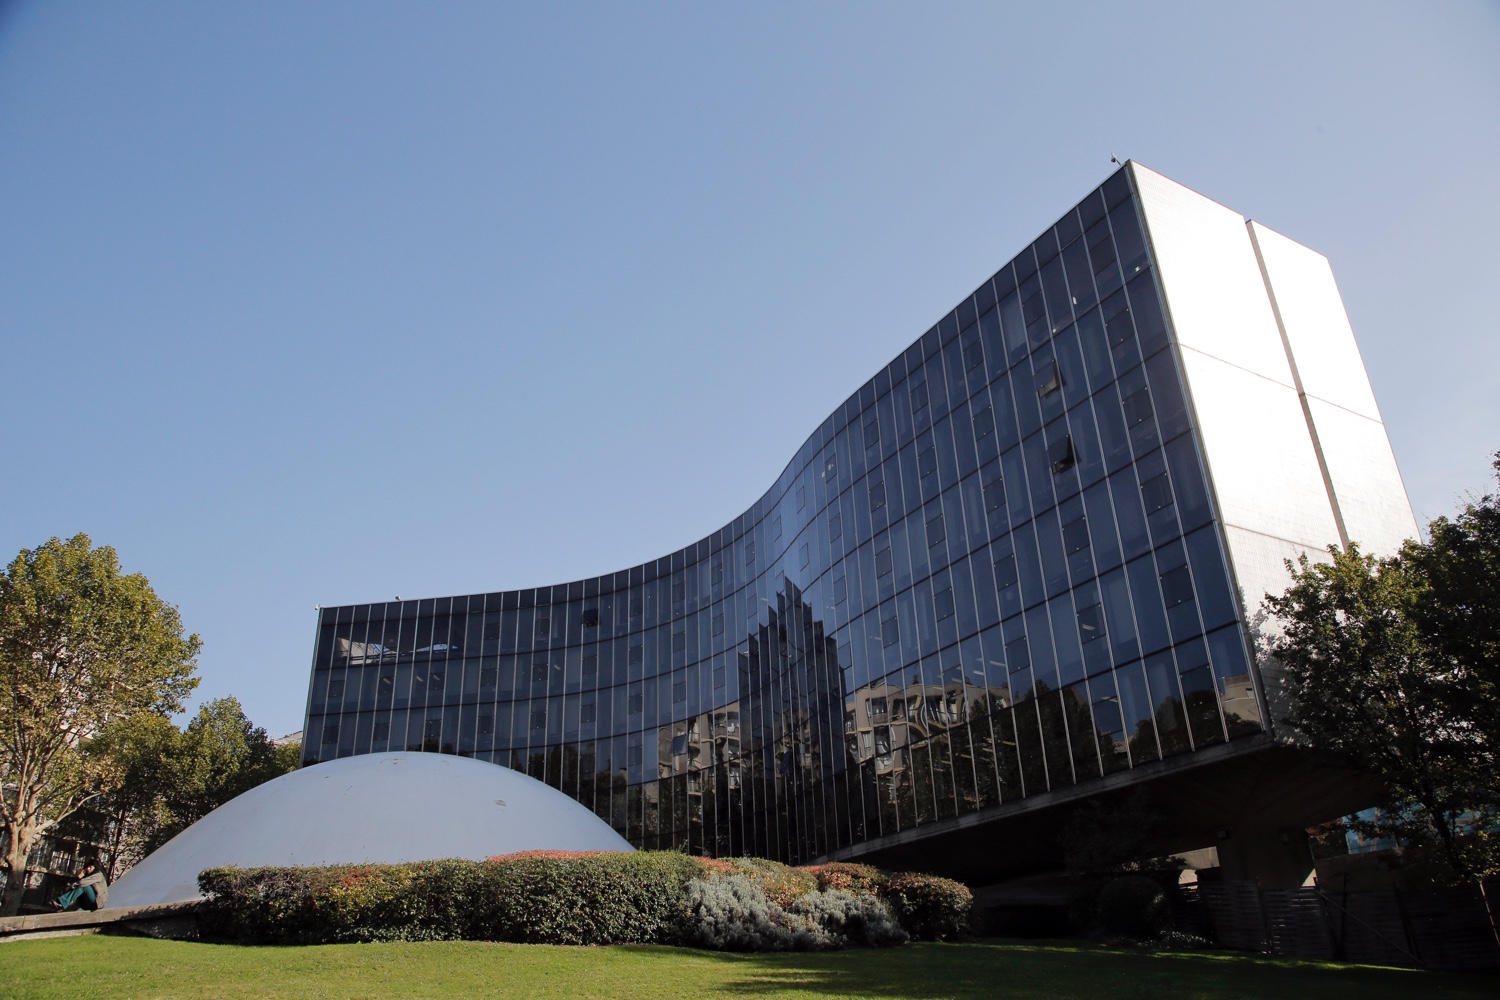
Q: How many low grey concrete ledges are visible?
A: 1